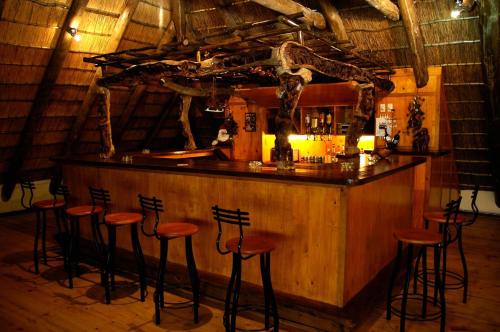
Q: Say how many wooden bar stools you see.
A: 7